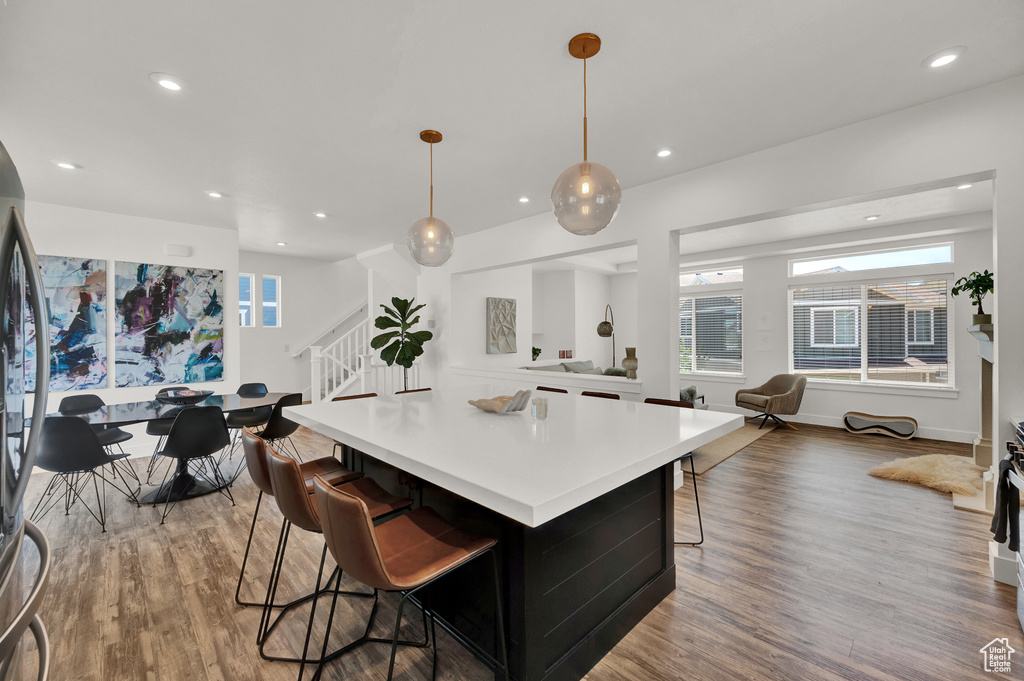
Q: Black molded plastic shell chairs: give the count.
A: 6